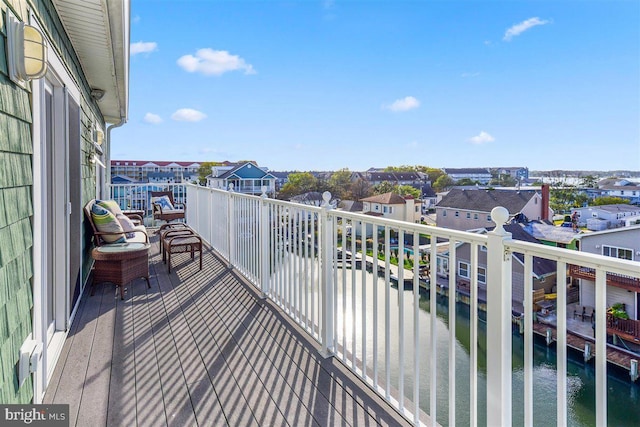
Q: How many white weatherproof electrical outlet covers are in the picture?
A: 1